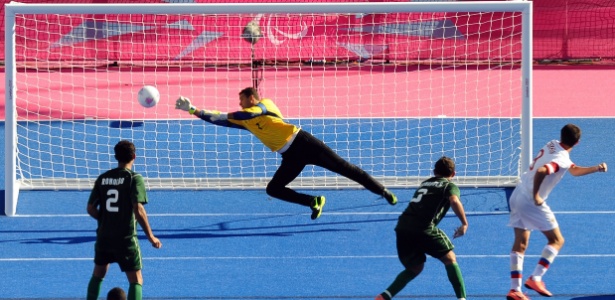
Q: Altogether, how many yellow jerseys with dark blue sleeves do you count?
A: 1